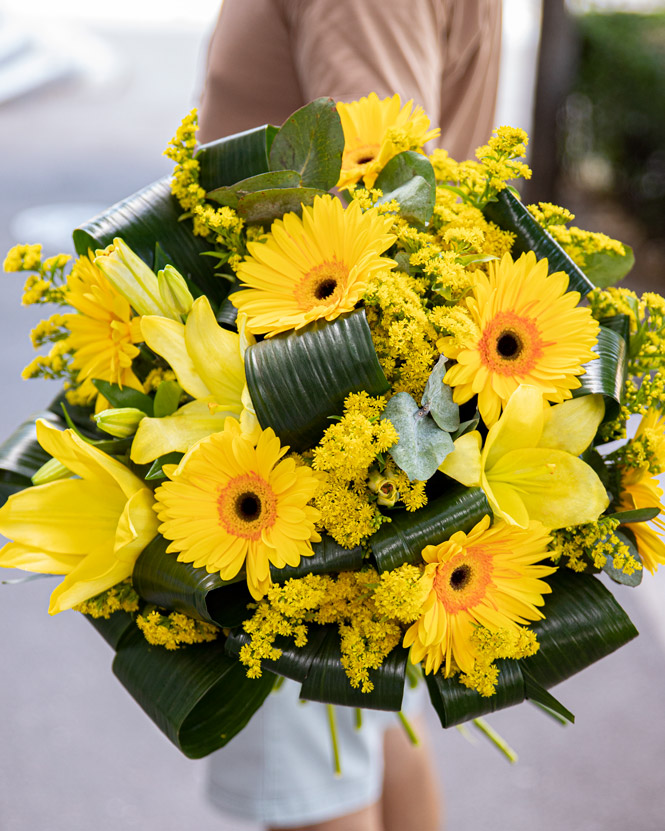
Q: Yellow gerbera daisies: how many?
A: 7